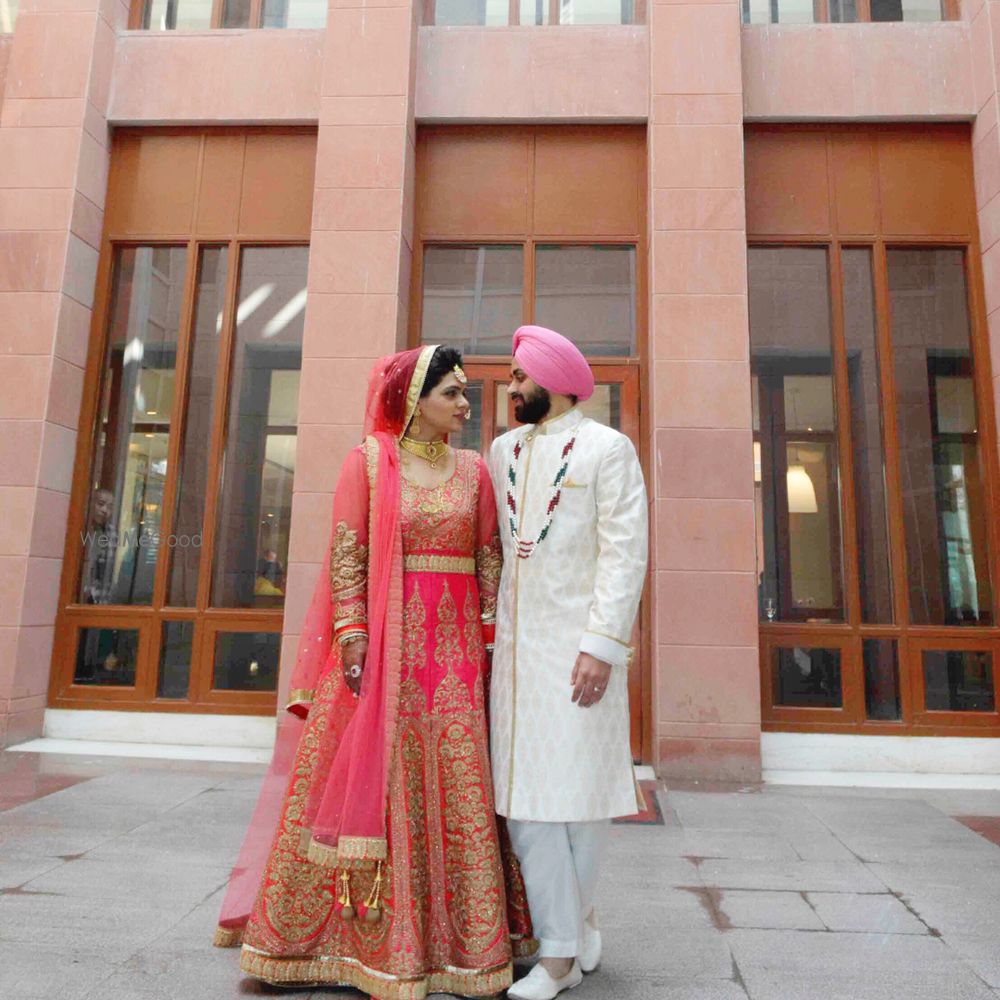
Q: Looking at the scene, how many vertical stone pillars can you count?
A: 4